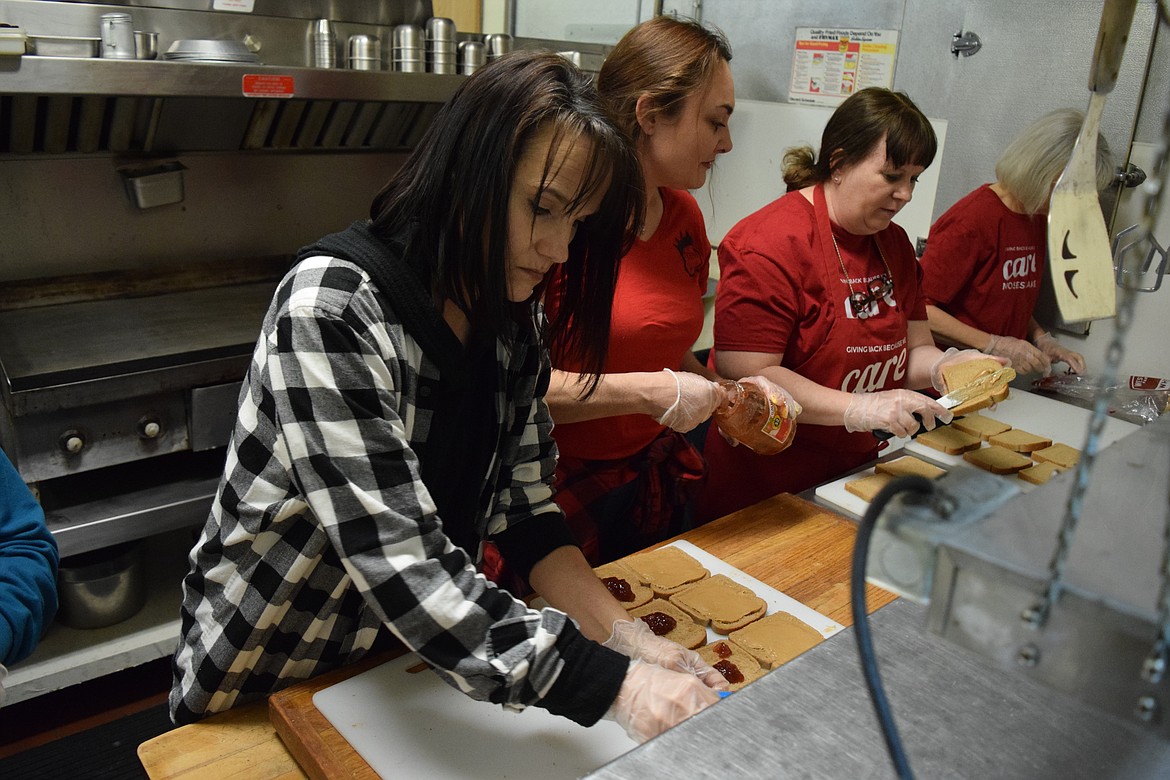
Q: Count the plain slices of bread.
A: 8